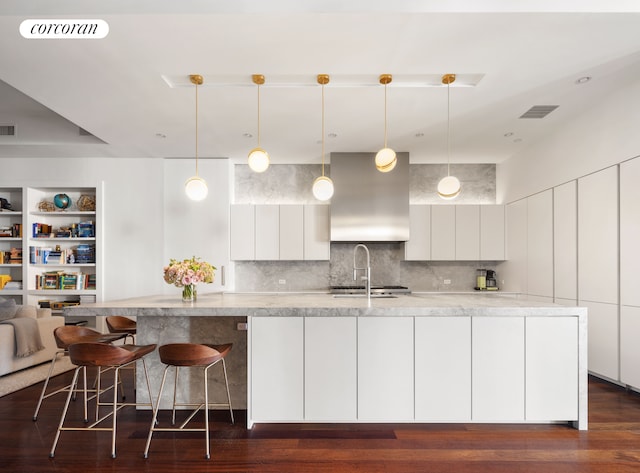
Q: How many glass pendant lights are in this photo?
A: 5